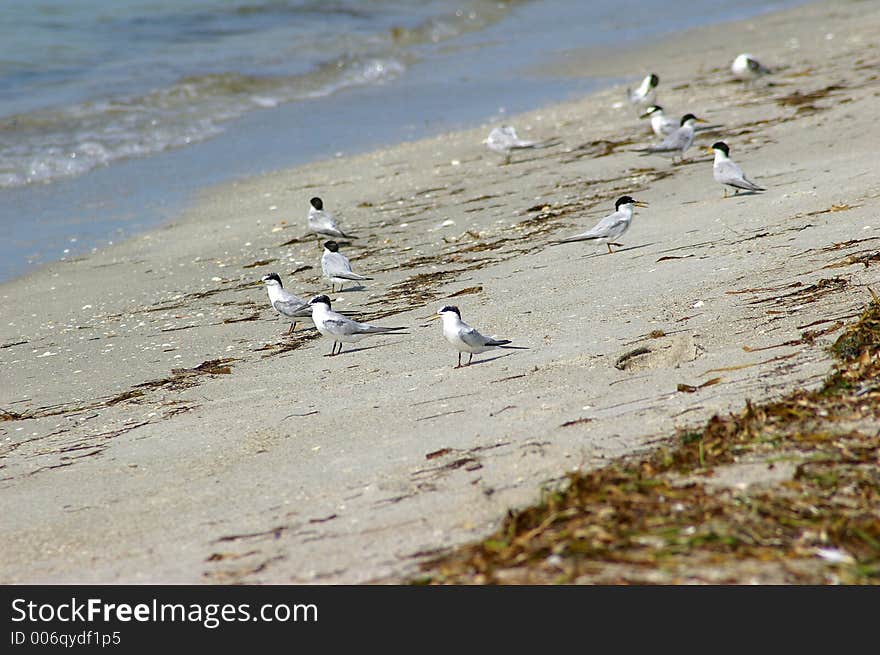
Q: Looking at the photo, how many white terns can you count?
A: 12